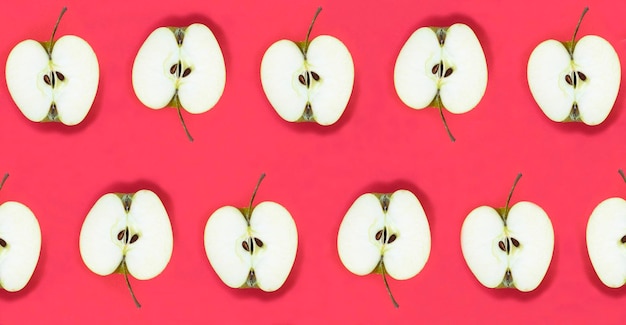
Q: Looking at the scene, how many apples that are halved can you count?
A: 11